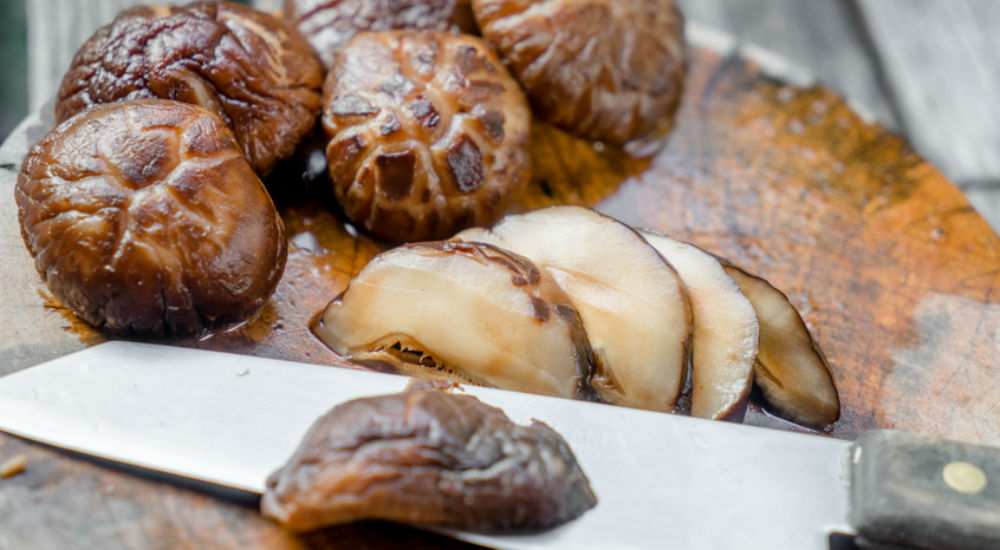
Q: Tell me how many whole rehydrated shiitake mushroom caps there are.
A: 5